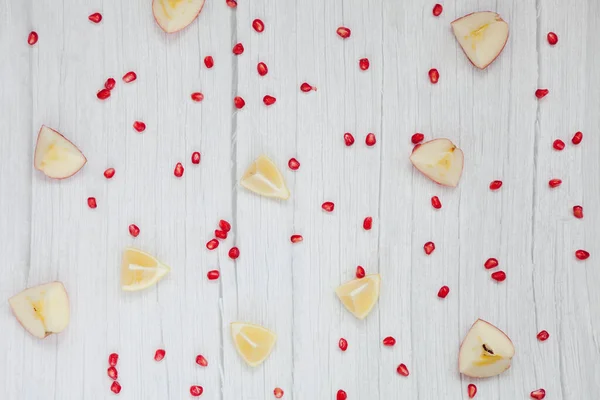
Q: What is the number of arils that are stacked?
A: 0